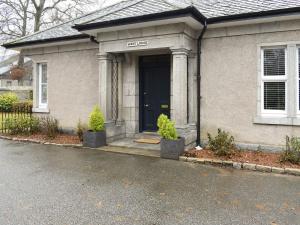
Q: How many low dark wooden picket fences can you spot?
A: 1